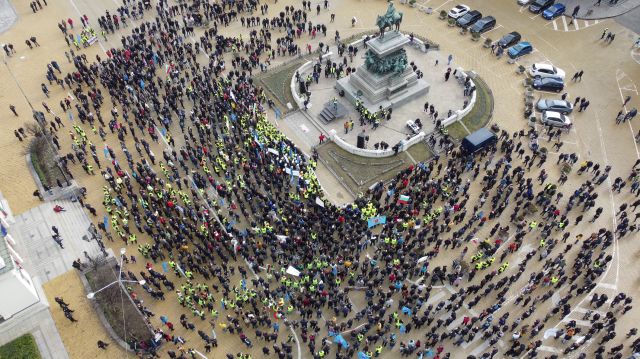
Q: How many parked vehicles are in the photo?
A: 13